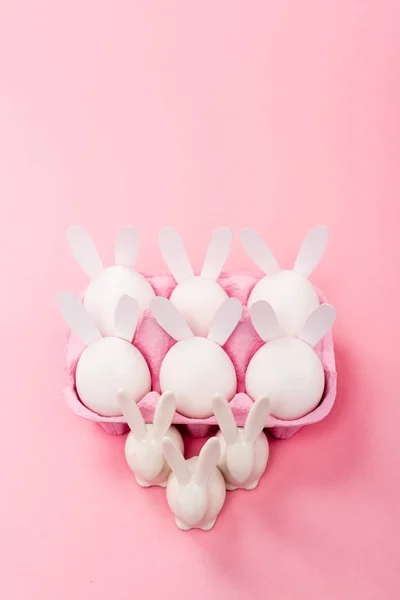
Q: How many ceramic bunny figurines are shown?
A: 3